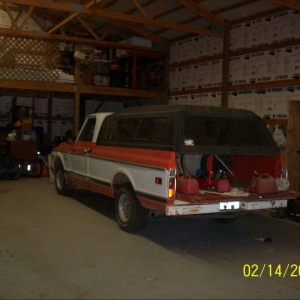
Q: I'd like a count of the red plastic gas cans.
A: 3